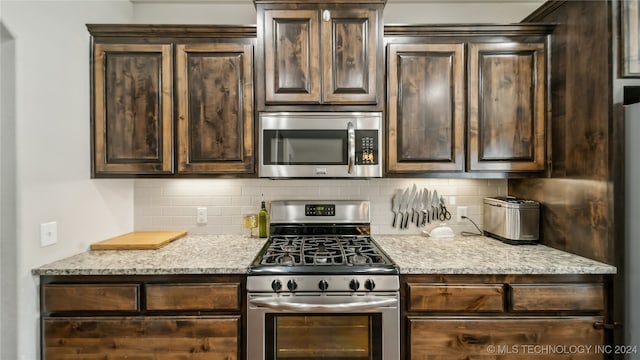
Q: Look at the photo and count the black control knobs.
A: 5